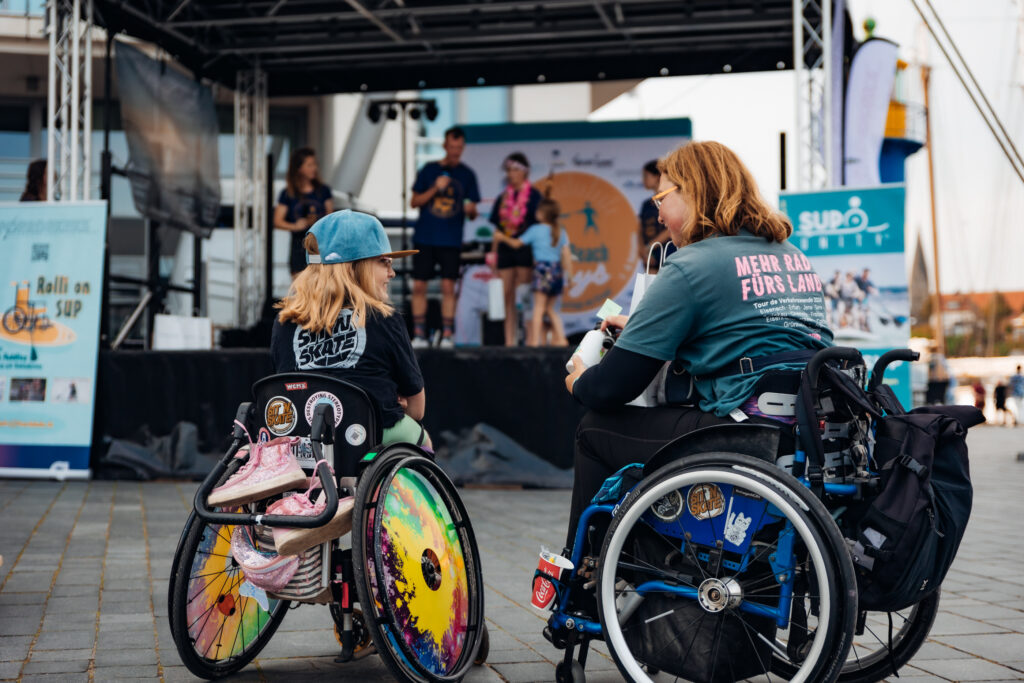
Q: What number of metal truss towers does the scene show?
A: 3